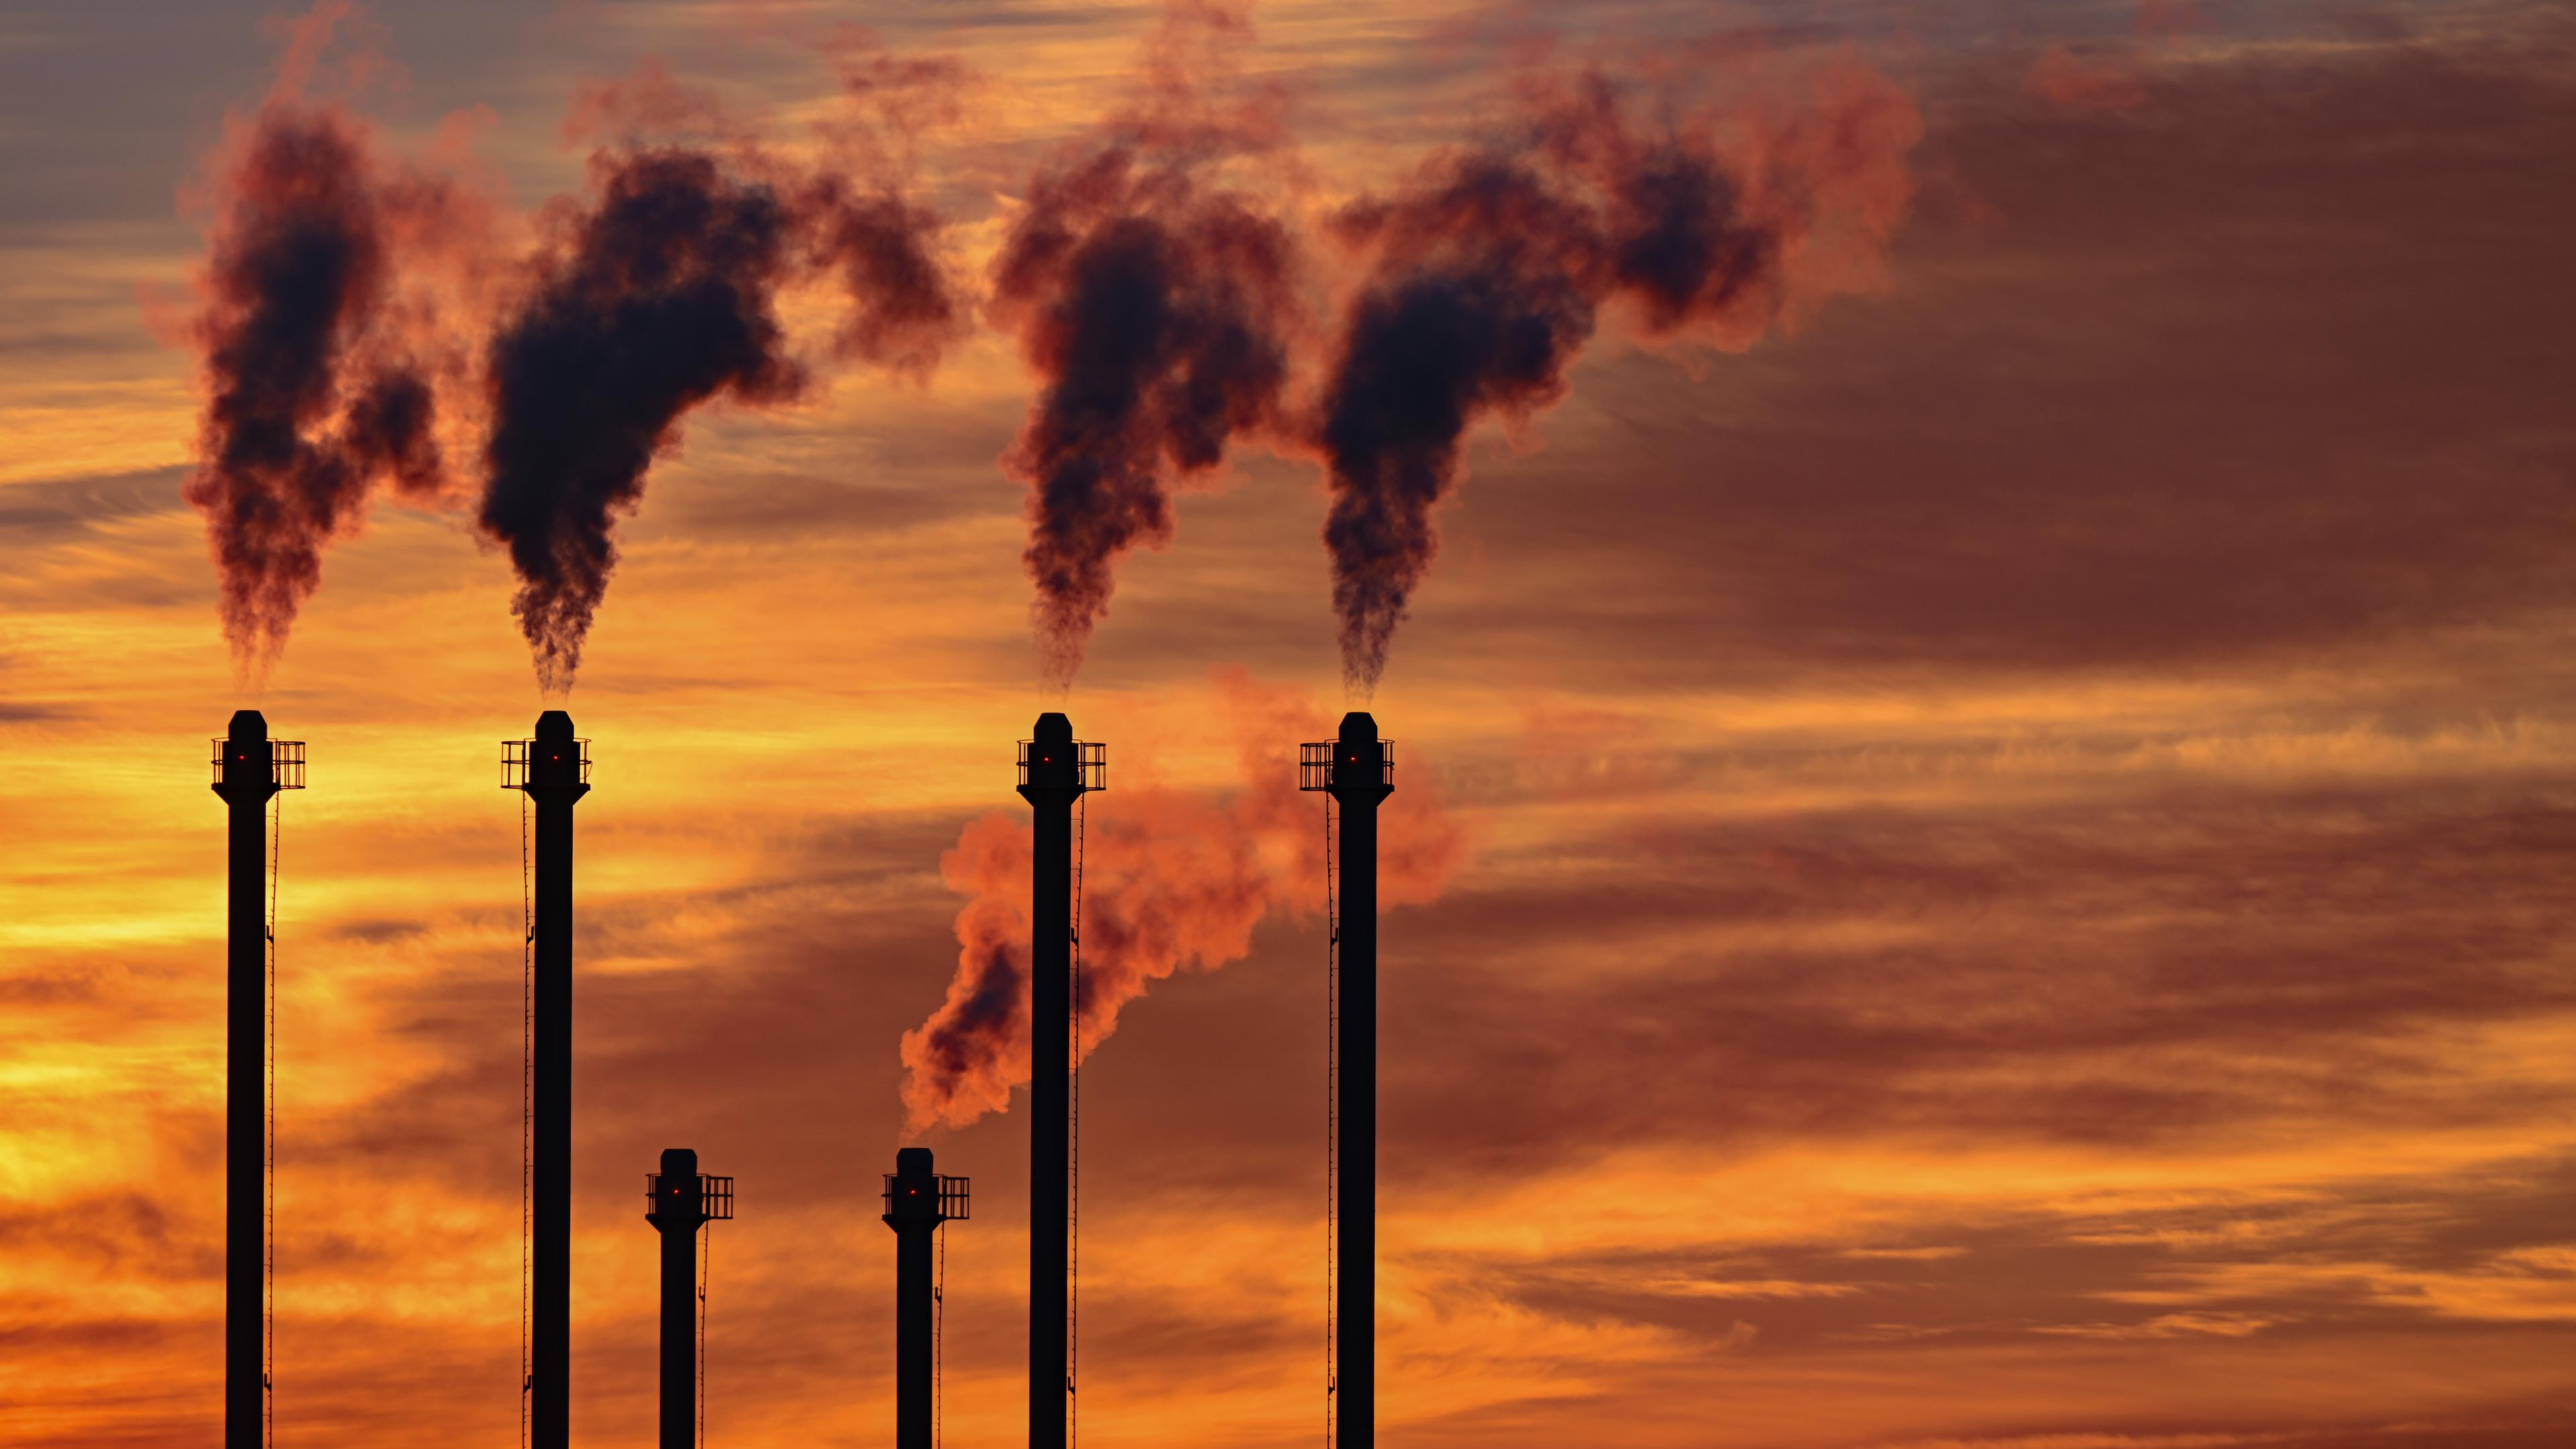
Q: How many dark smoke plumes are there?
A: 4